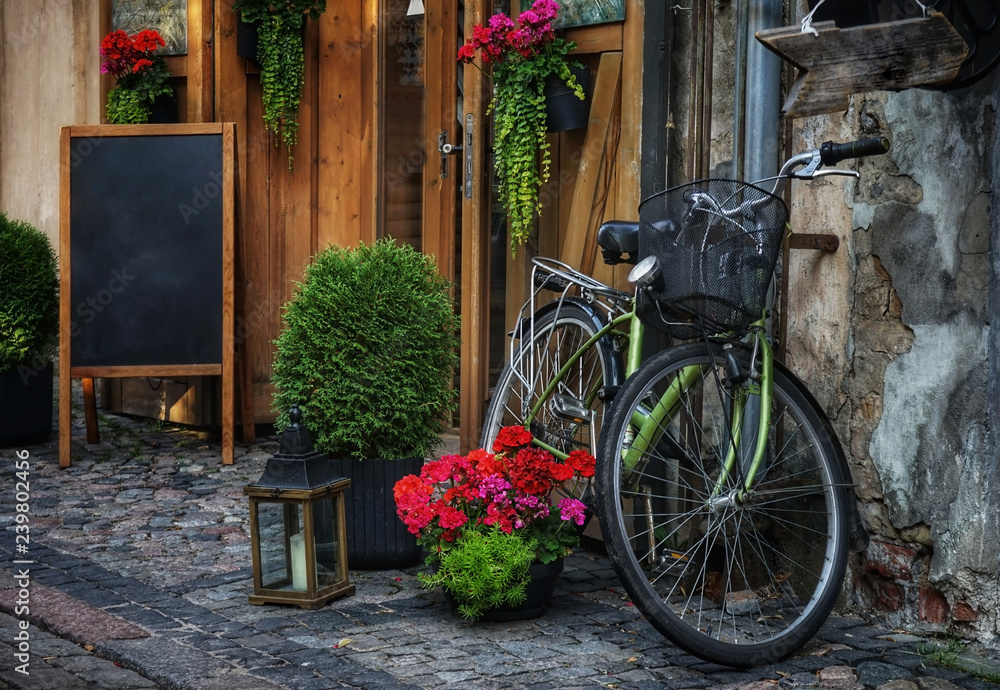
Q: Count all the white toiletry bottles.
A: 0